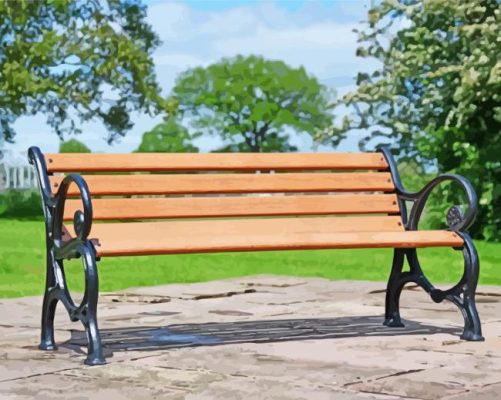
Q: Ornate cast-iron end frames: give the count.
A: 2